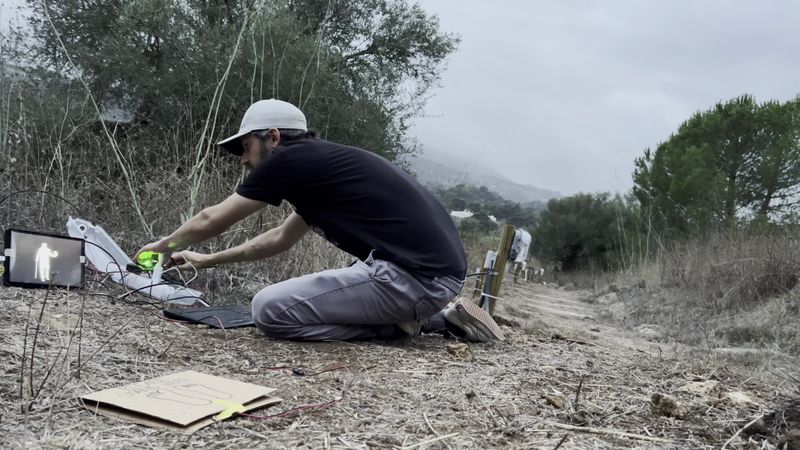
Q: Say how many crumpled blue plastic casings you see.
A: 0